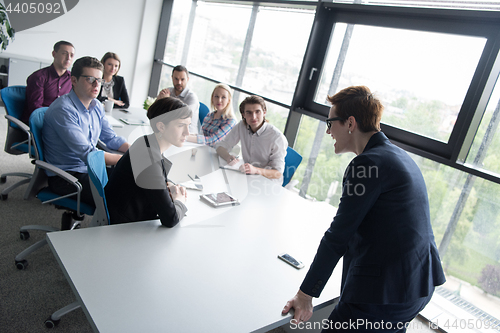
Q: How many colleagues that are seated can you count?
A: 7